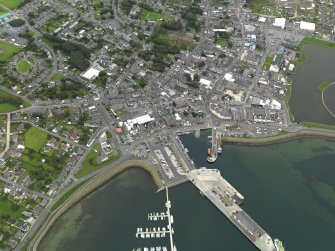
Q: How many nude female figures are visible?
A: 0